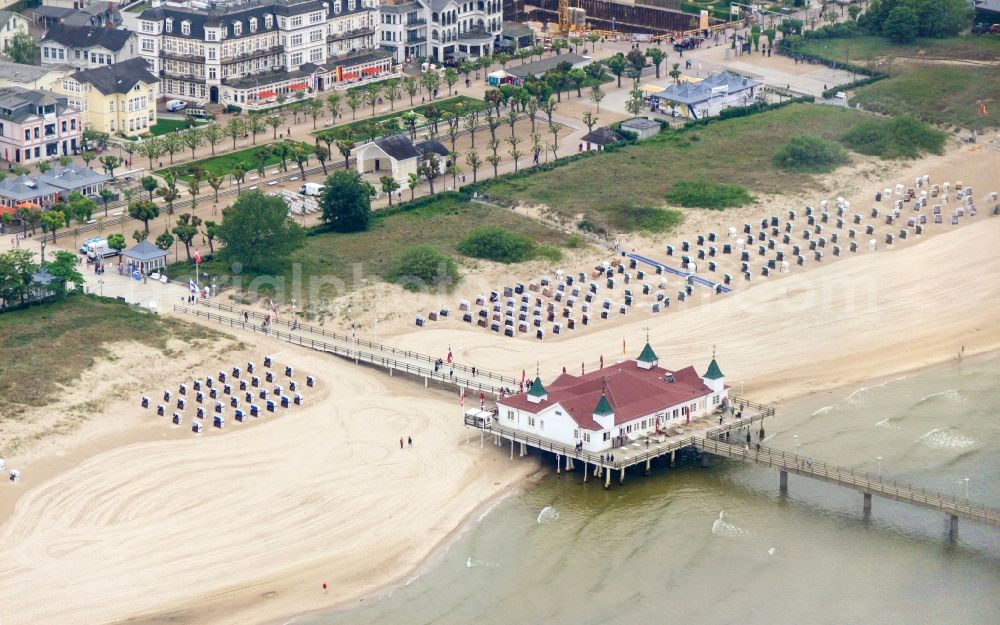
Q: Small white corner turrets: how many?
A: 4